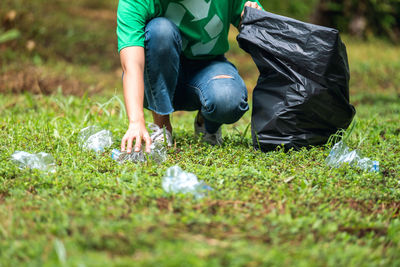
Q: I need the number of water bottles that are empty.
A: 5